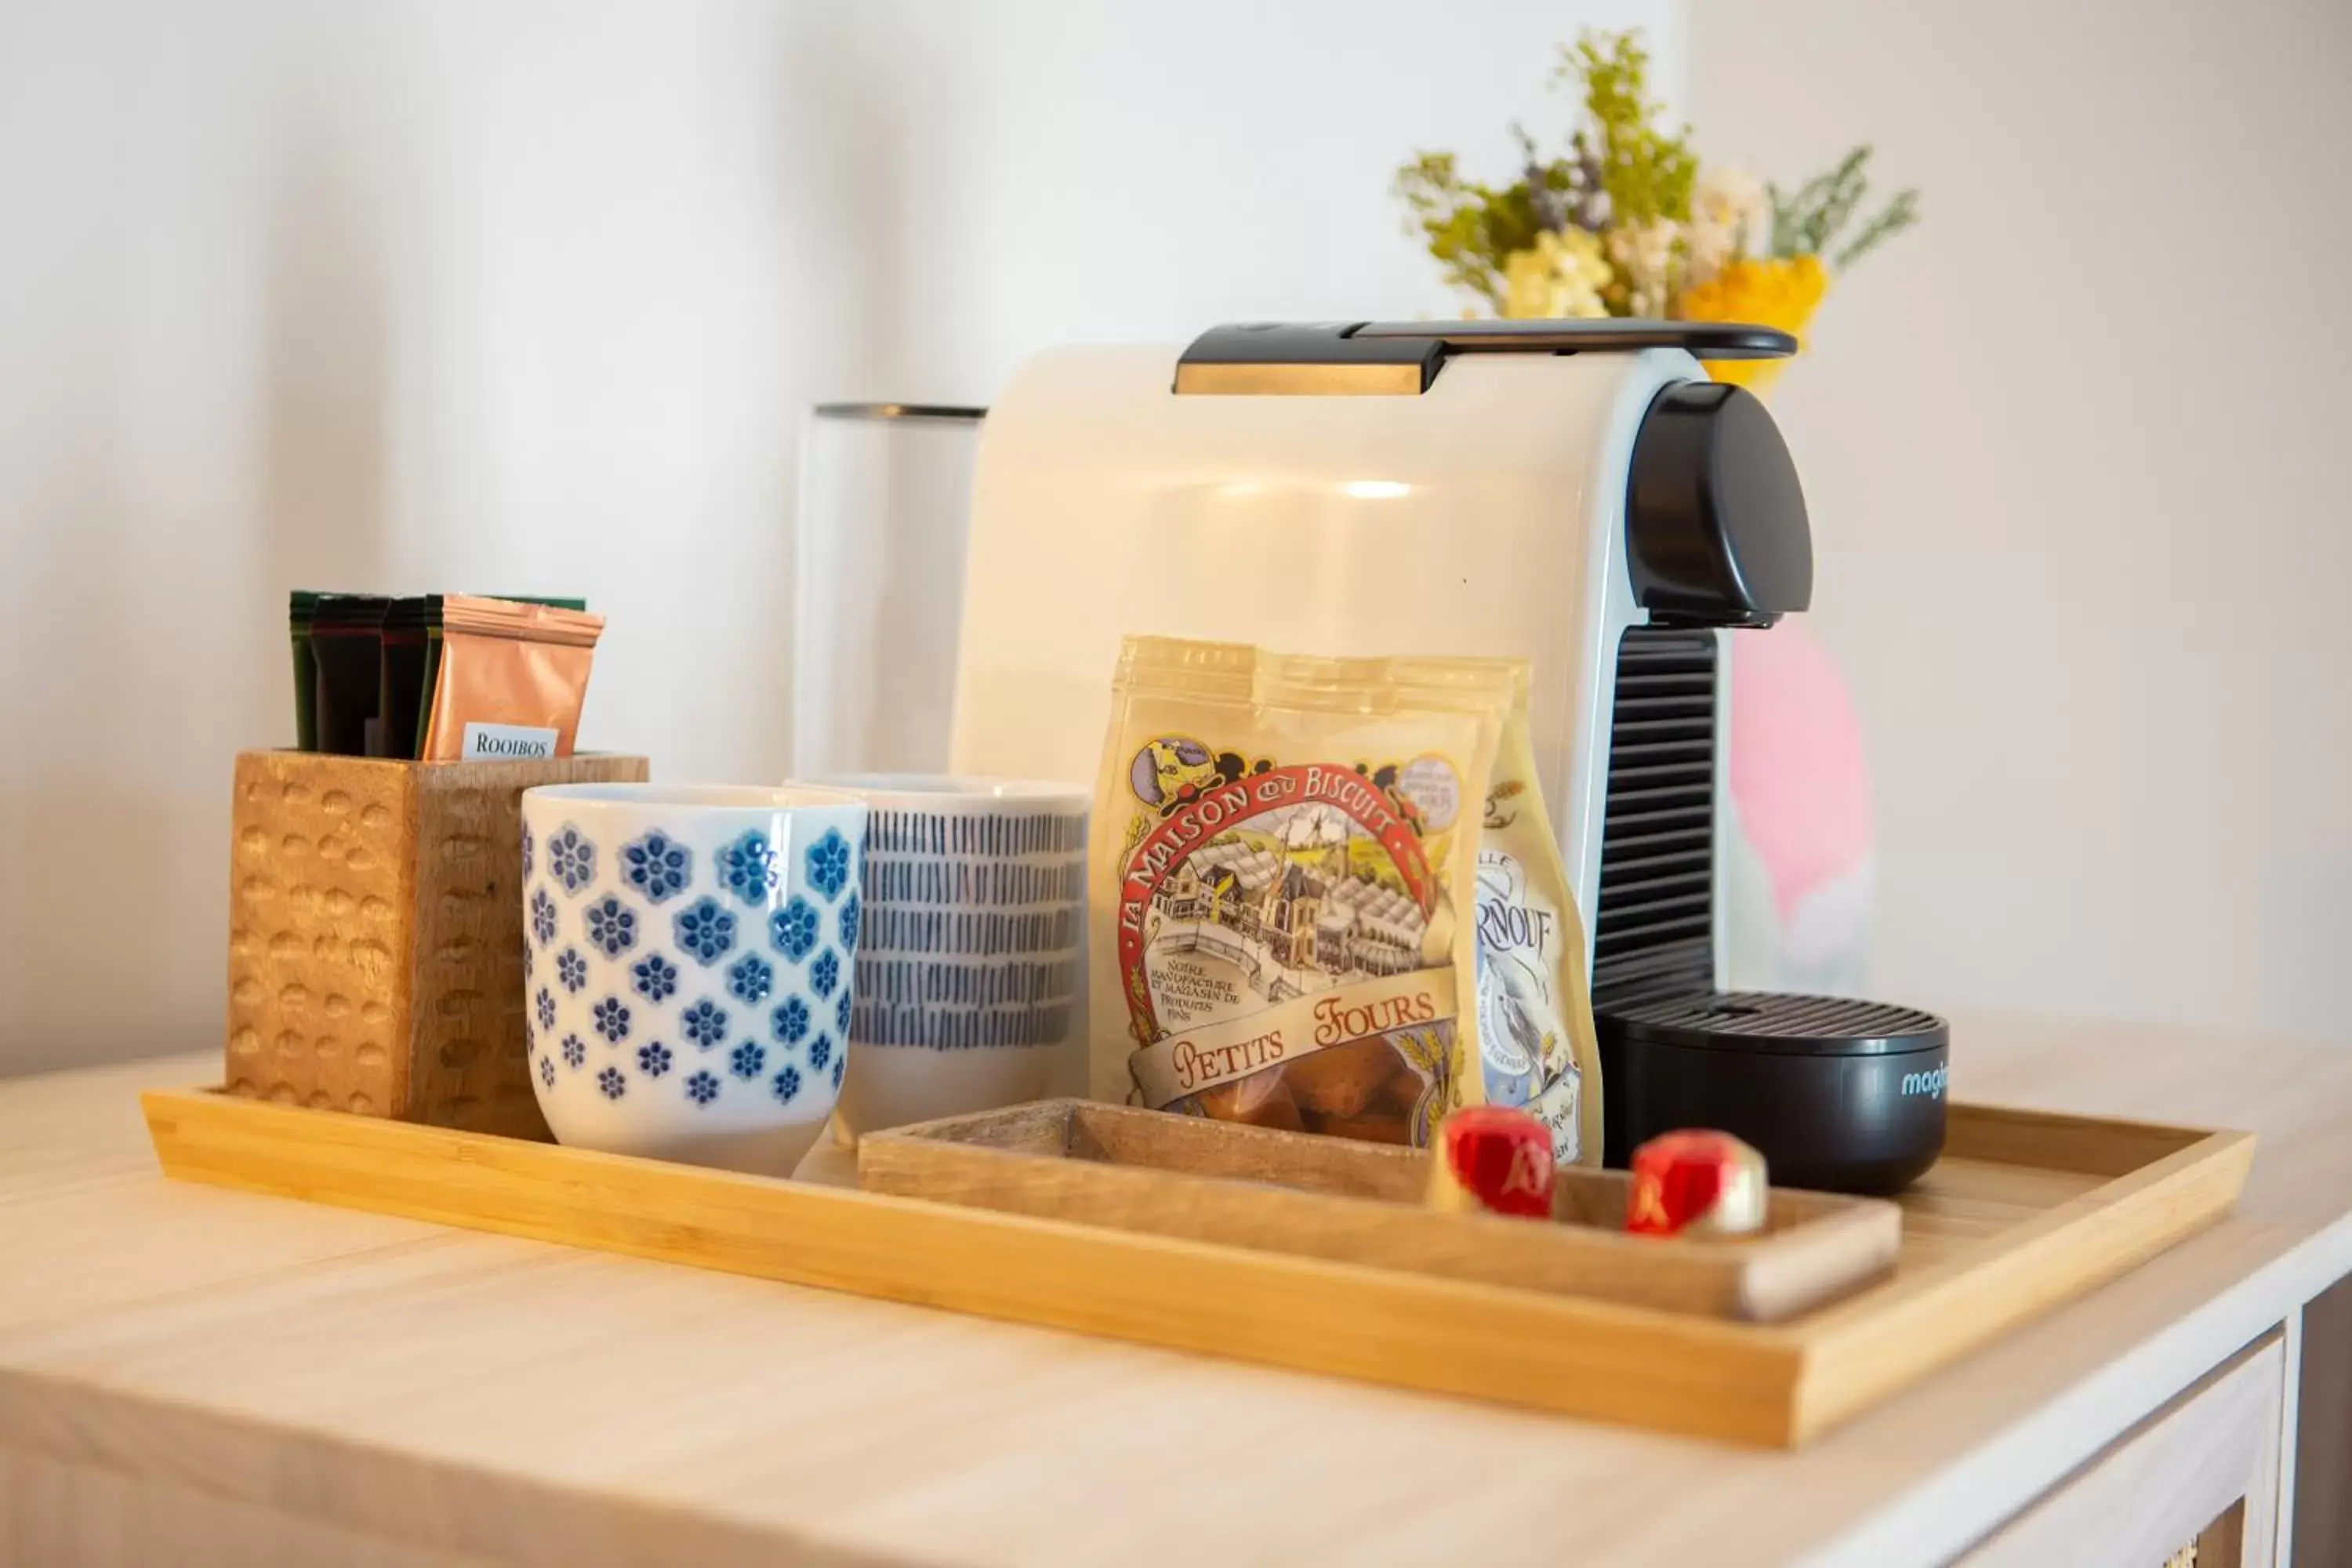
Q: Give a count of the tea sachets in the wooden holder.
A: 5